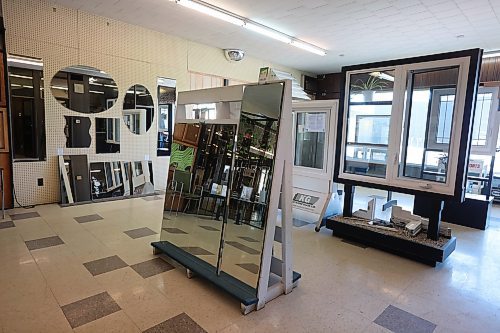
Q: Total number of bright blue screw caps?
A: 0